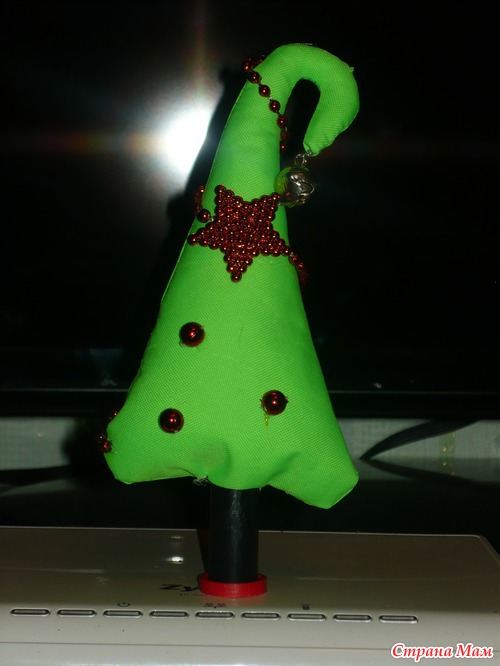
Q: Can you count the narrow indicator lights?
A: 9